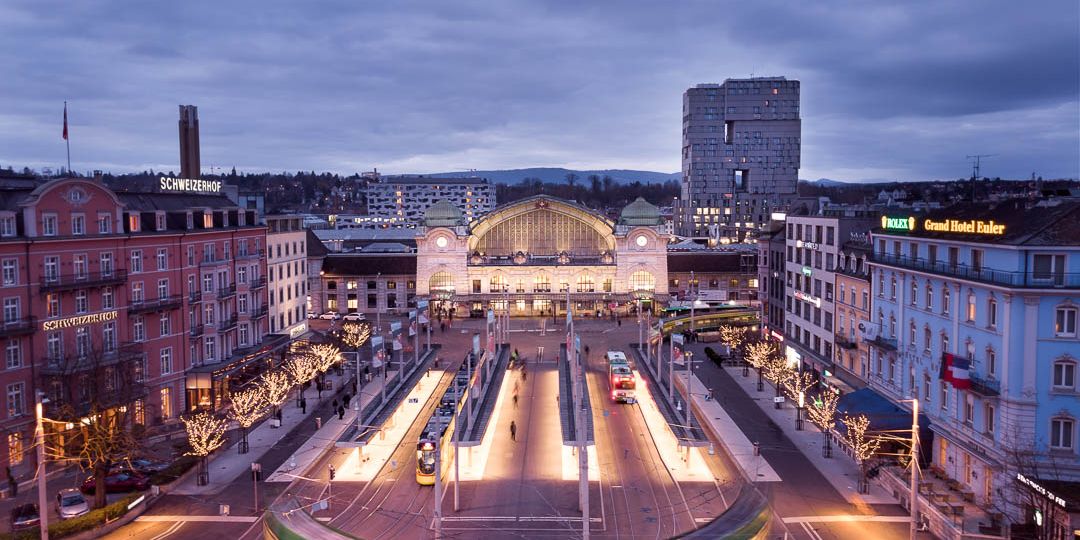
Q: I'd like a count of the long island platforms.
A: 4